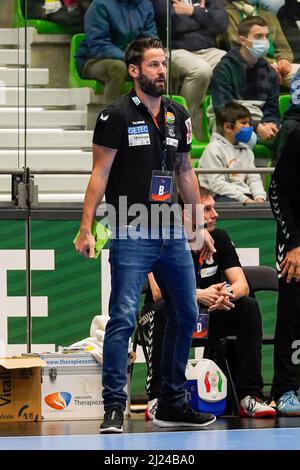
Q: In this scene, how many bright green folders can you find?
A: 1